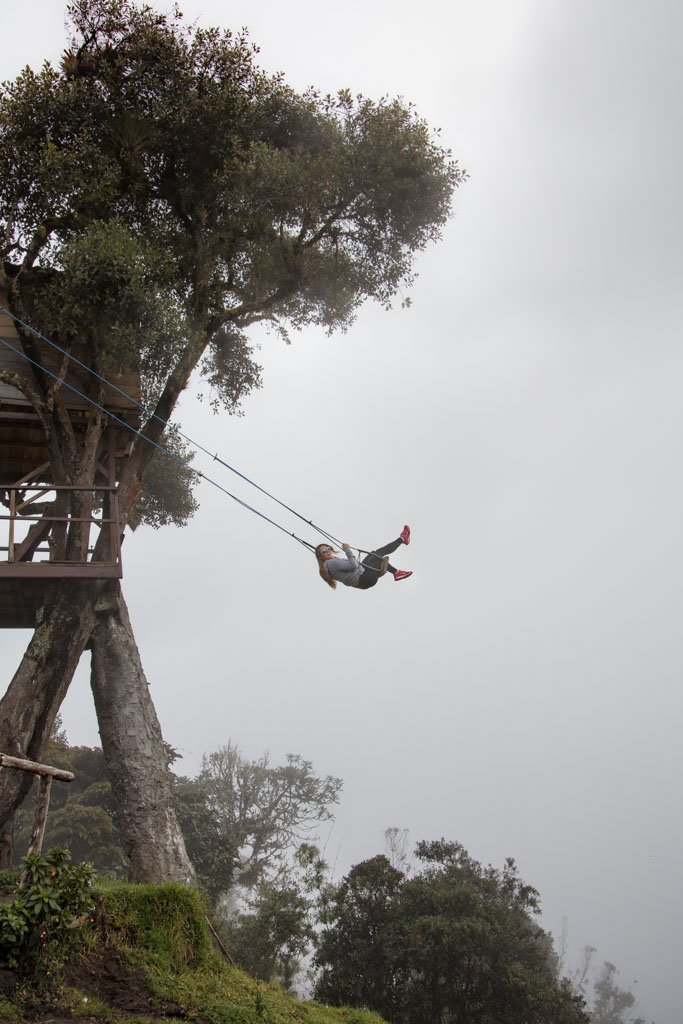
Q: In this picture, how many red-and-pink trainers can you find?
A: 2